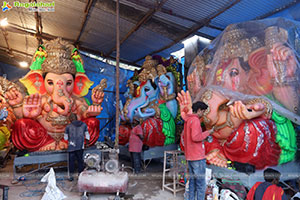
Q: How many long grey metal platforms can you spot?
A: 3